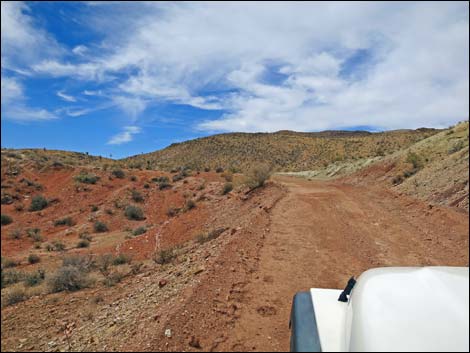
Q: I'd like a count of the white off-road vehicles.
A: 1